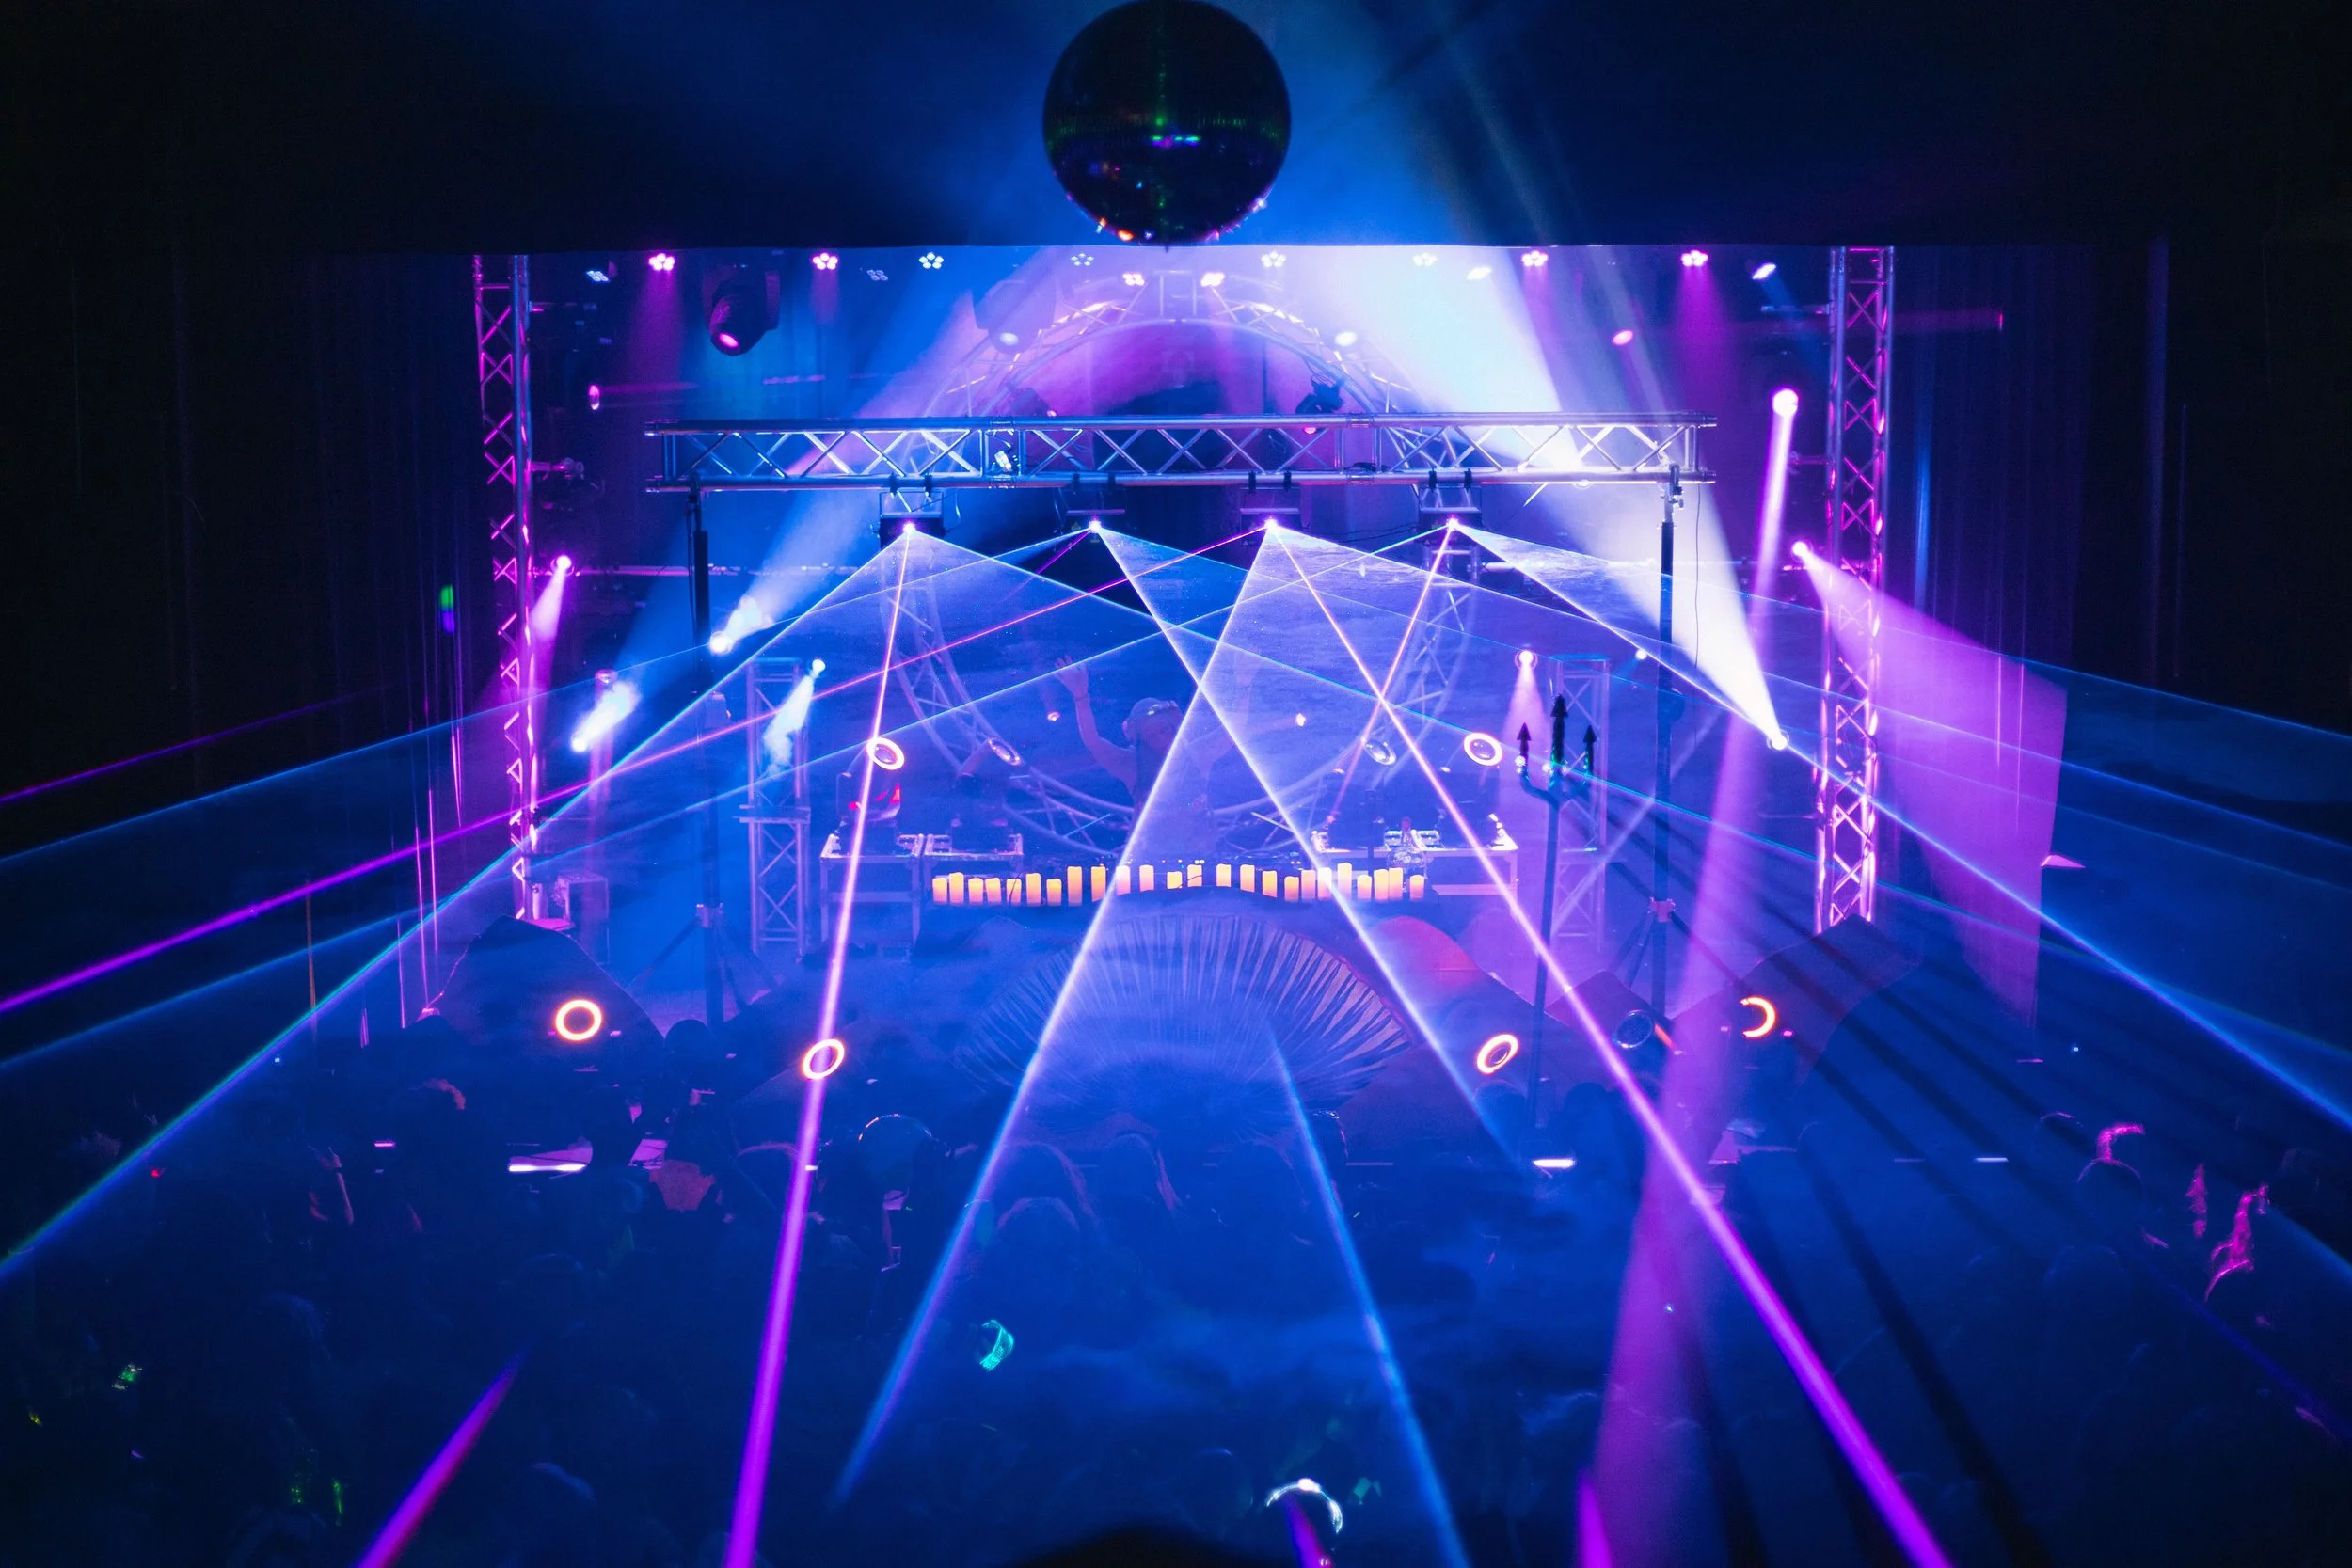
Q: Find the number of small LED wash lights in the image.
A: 14